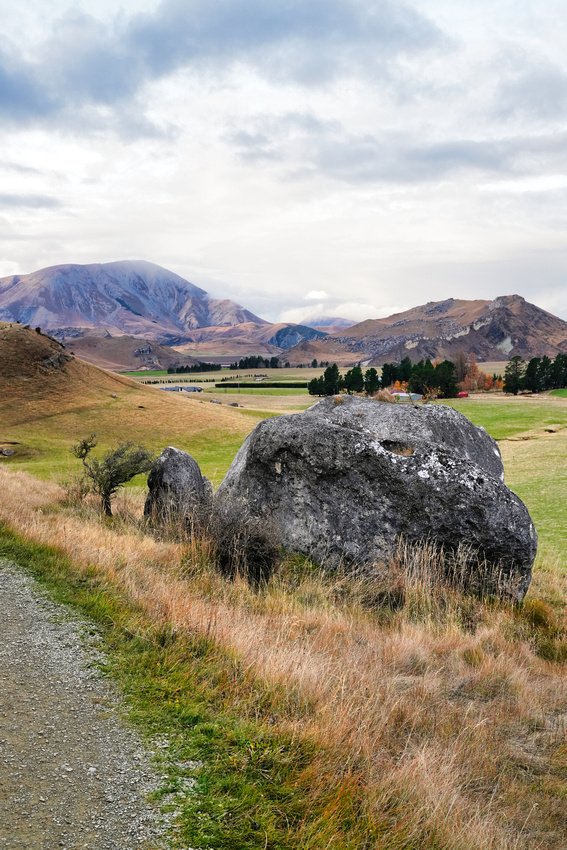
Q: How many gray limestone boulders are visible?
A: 2